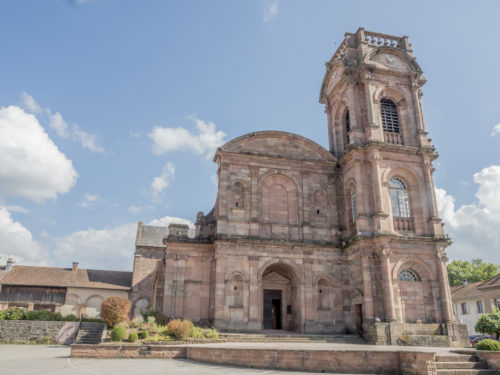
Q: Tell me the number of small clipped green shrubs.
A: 3